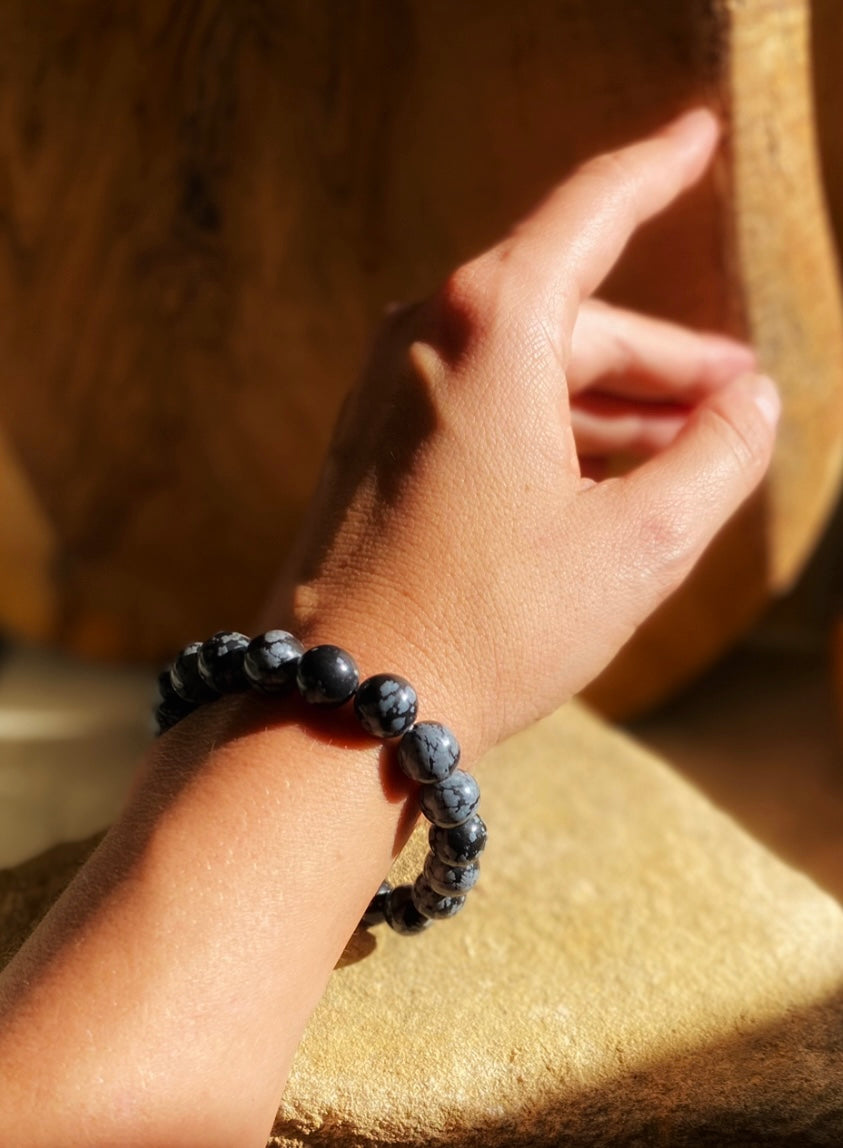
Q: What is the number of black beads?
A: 14